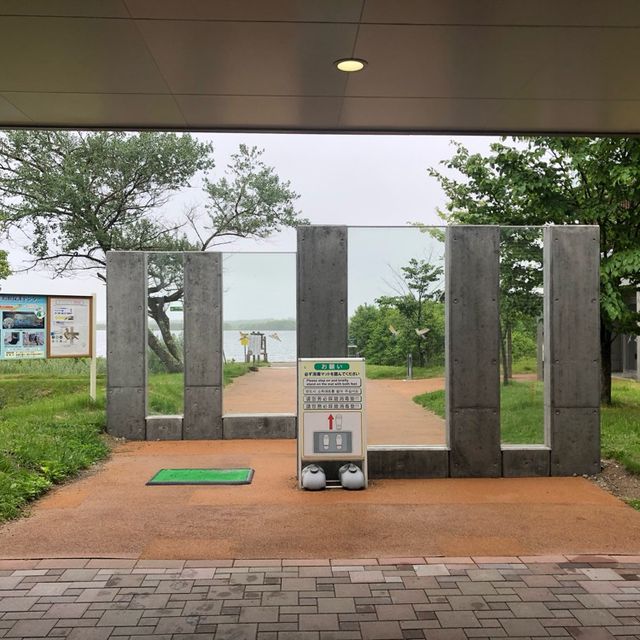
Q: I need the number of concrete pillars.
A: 5